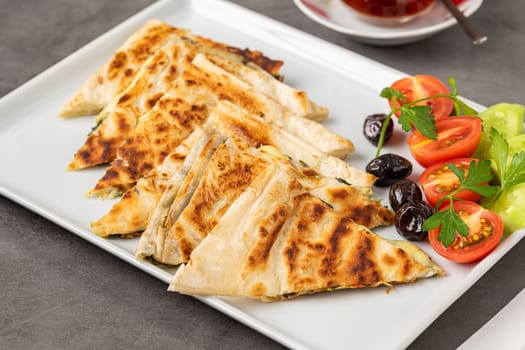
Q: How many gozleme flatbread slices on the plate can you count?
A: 6